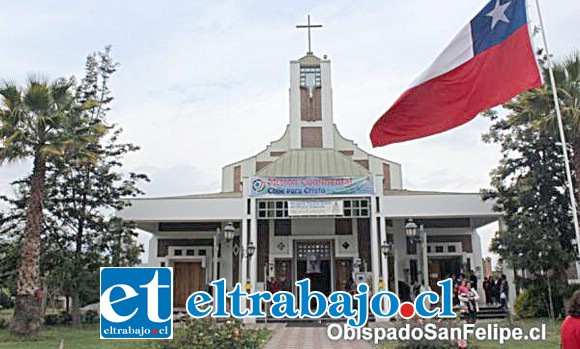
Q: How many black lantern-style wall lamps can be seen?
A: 4